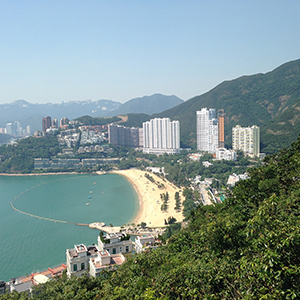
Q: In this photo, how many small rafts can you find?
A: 5